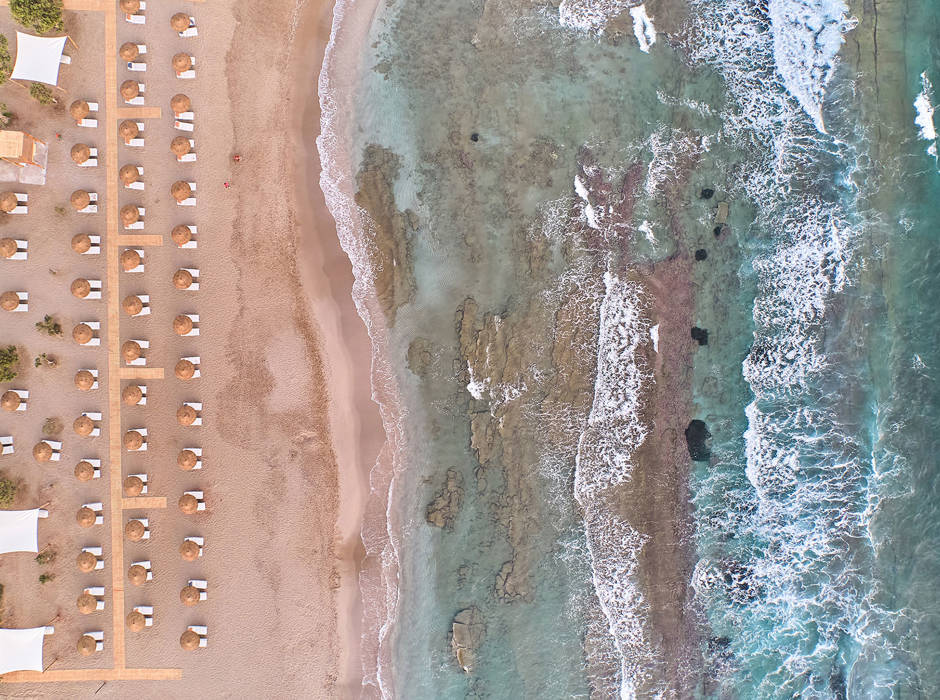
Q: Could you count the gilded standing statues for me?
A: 0